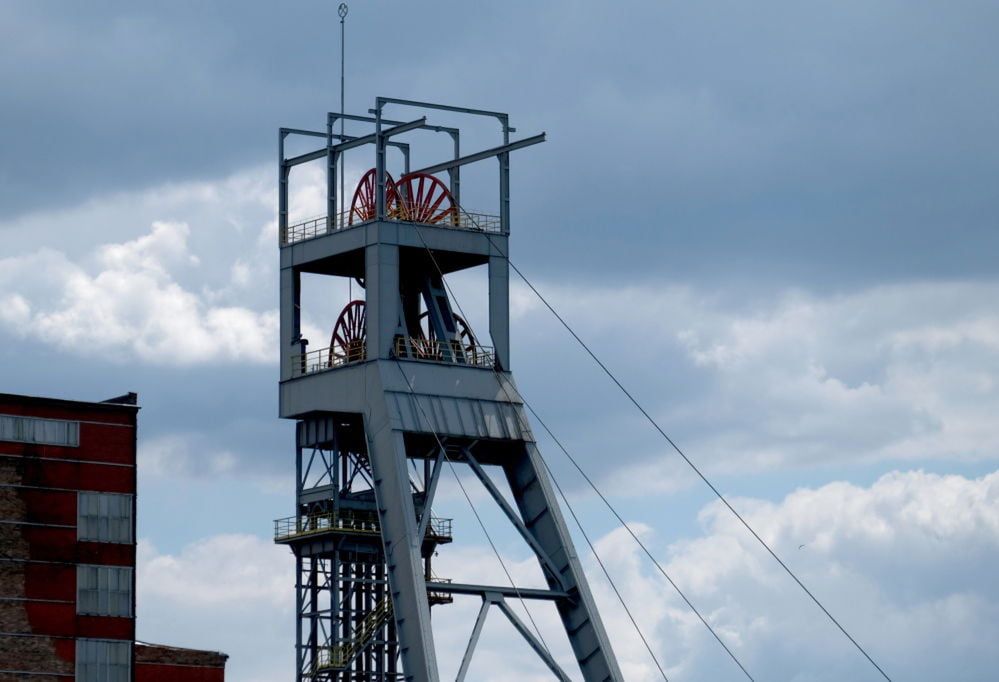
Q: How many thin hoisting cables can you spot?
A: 4